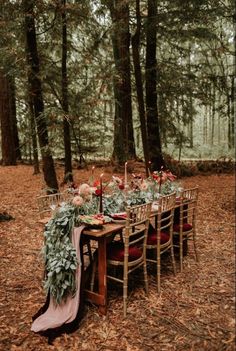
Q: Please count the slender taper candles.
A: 5